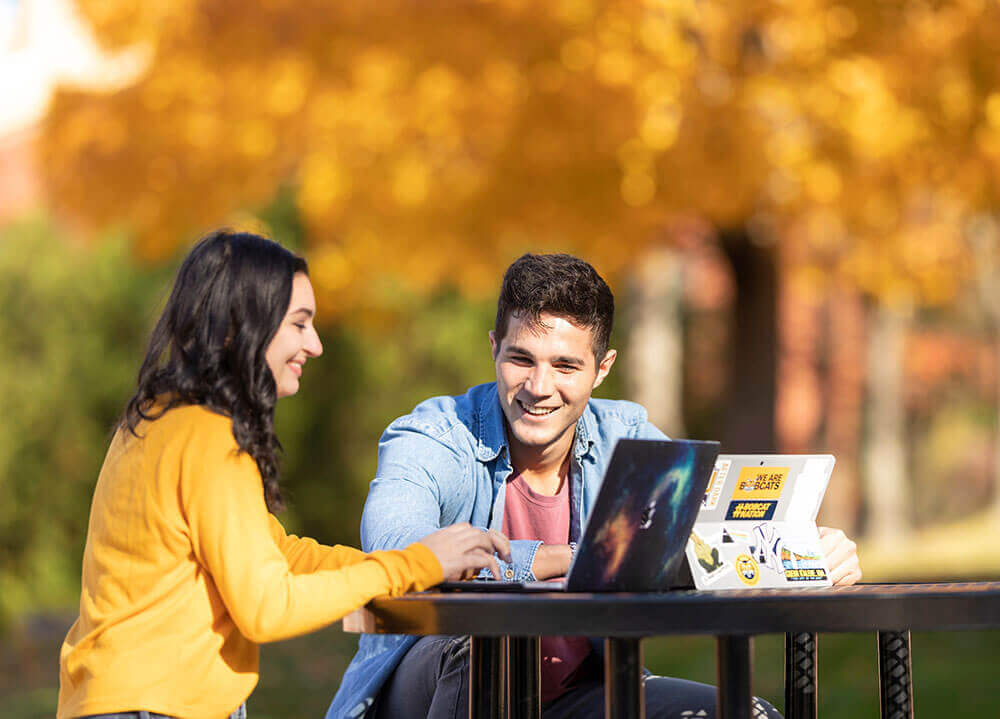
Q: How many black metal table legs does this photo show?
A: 6